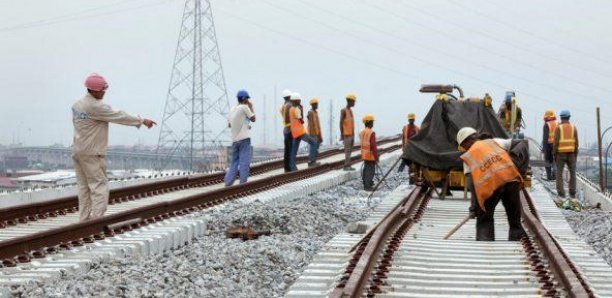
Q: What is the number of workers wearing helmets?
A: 12